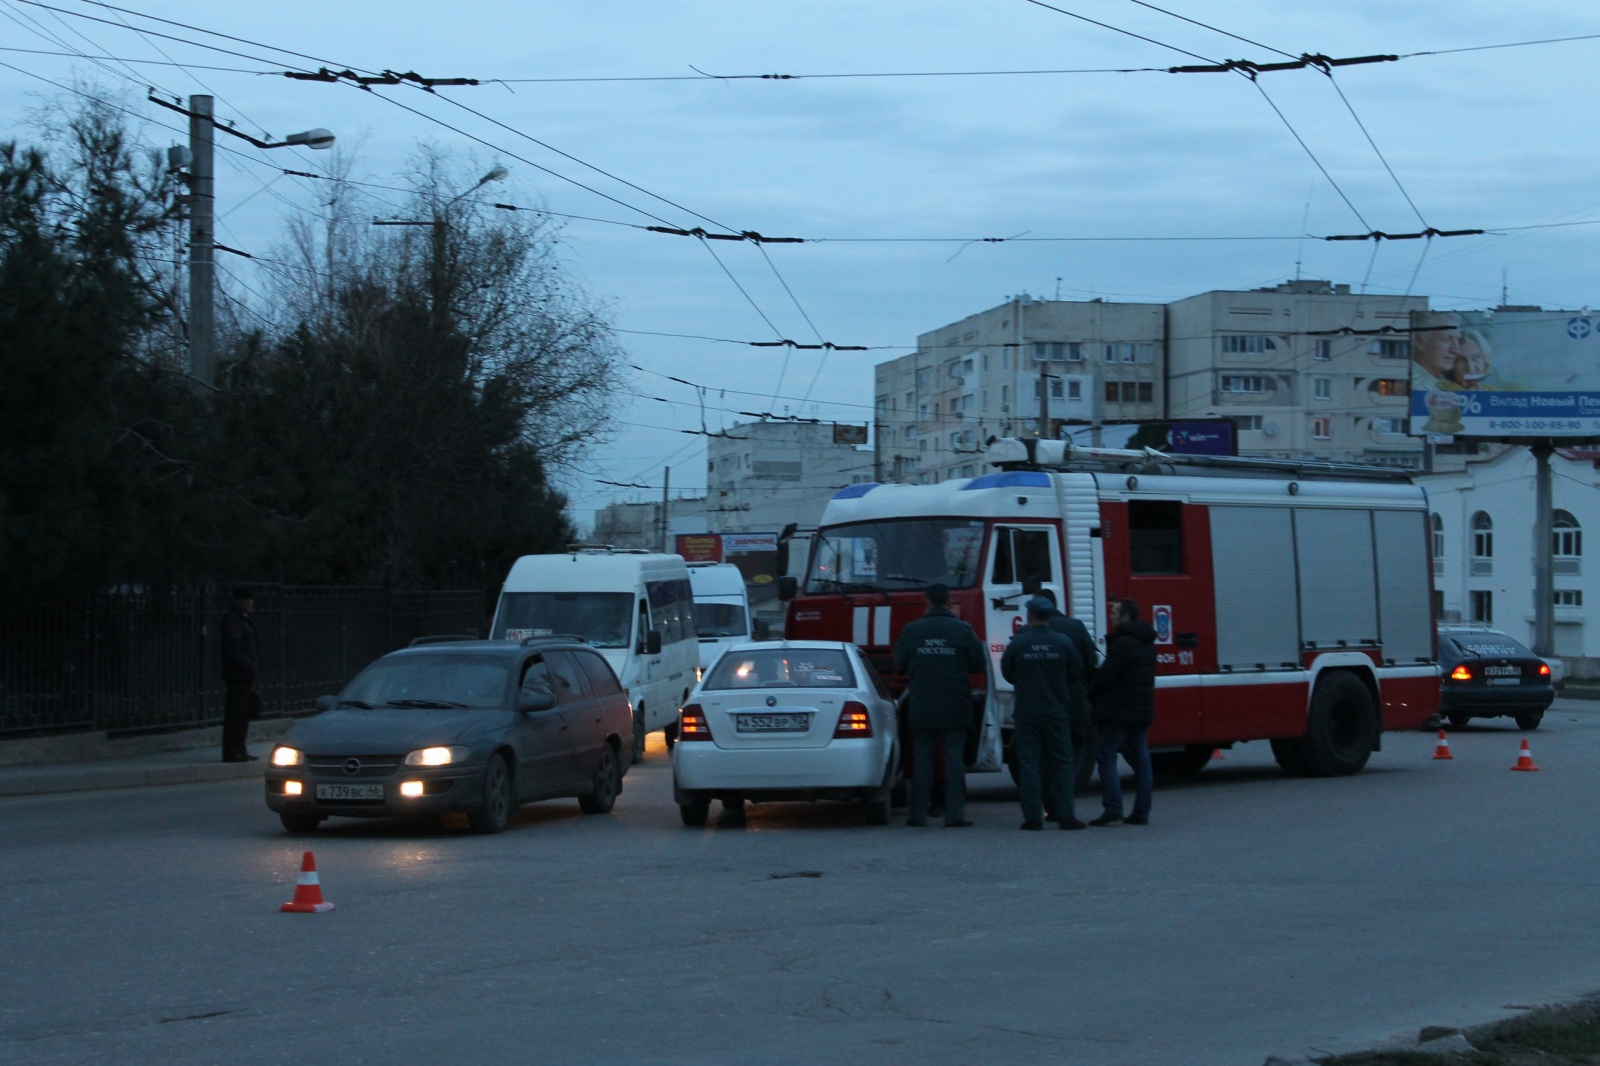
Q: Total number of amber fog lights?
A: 2